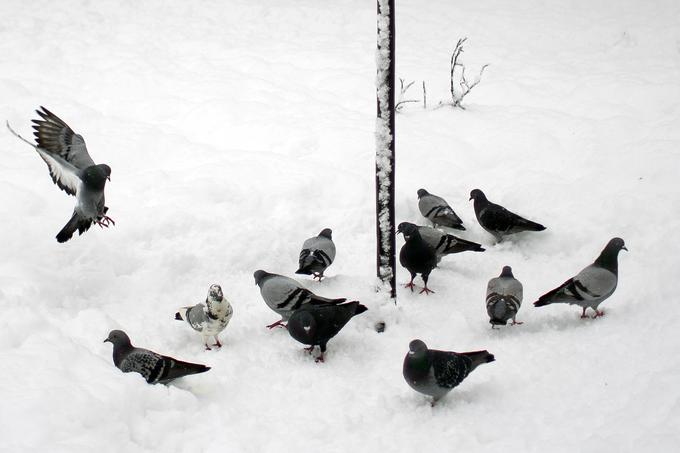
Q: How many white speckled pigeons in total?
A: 1